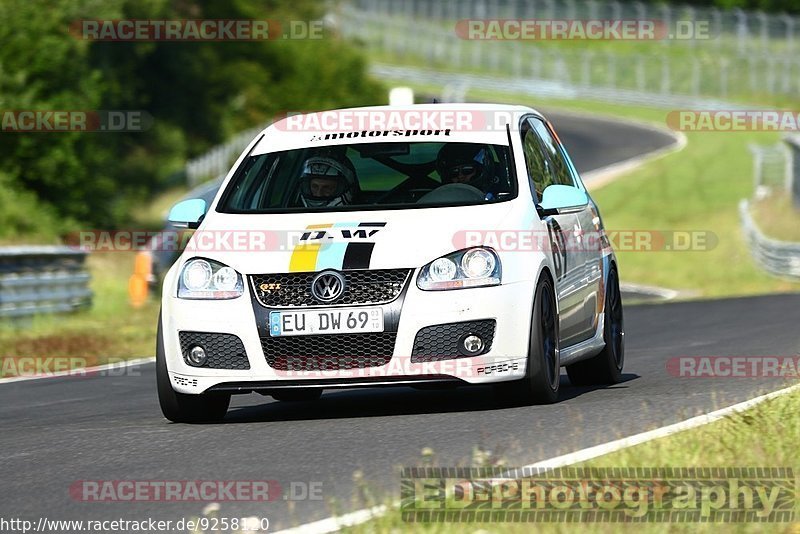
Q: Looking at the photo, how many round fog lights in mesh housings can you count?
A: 2